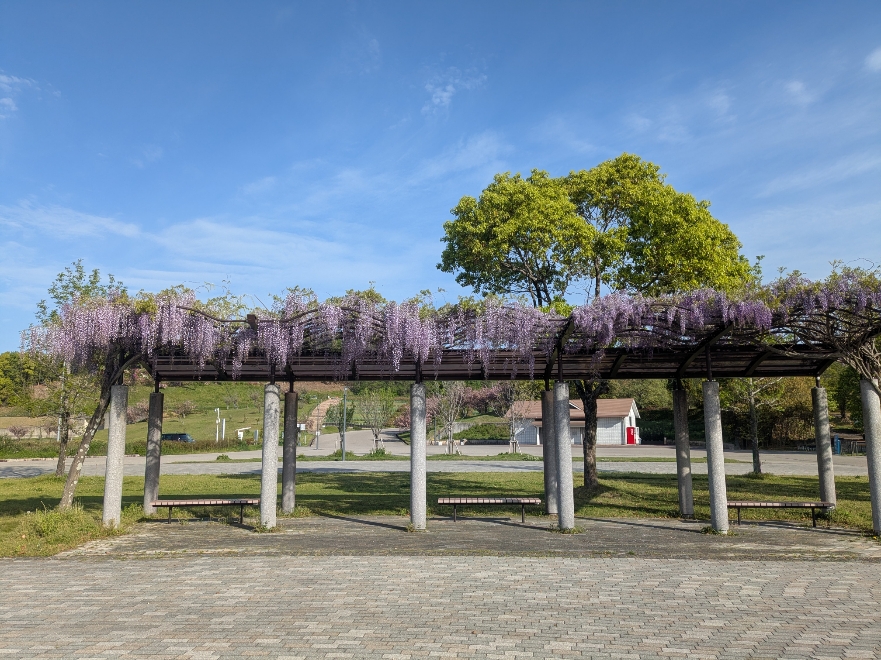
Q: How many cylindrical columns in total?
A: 11